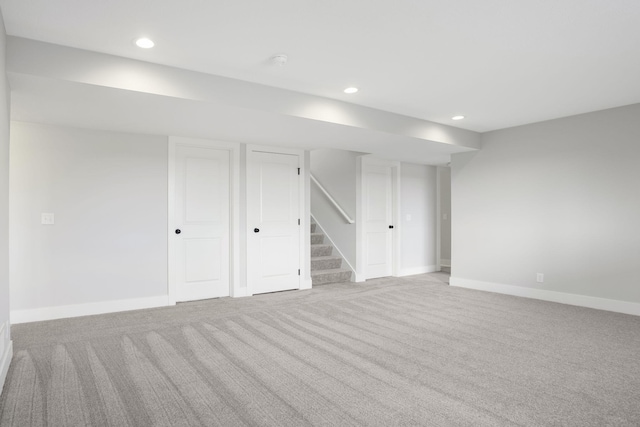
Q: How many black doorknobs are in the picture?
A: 3